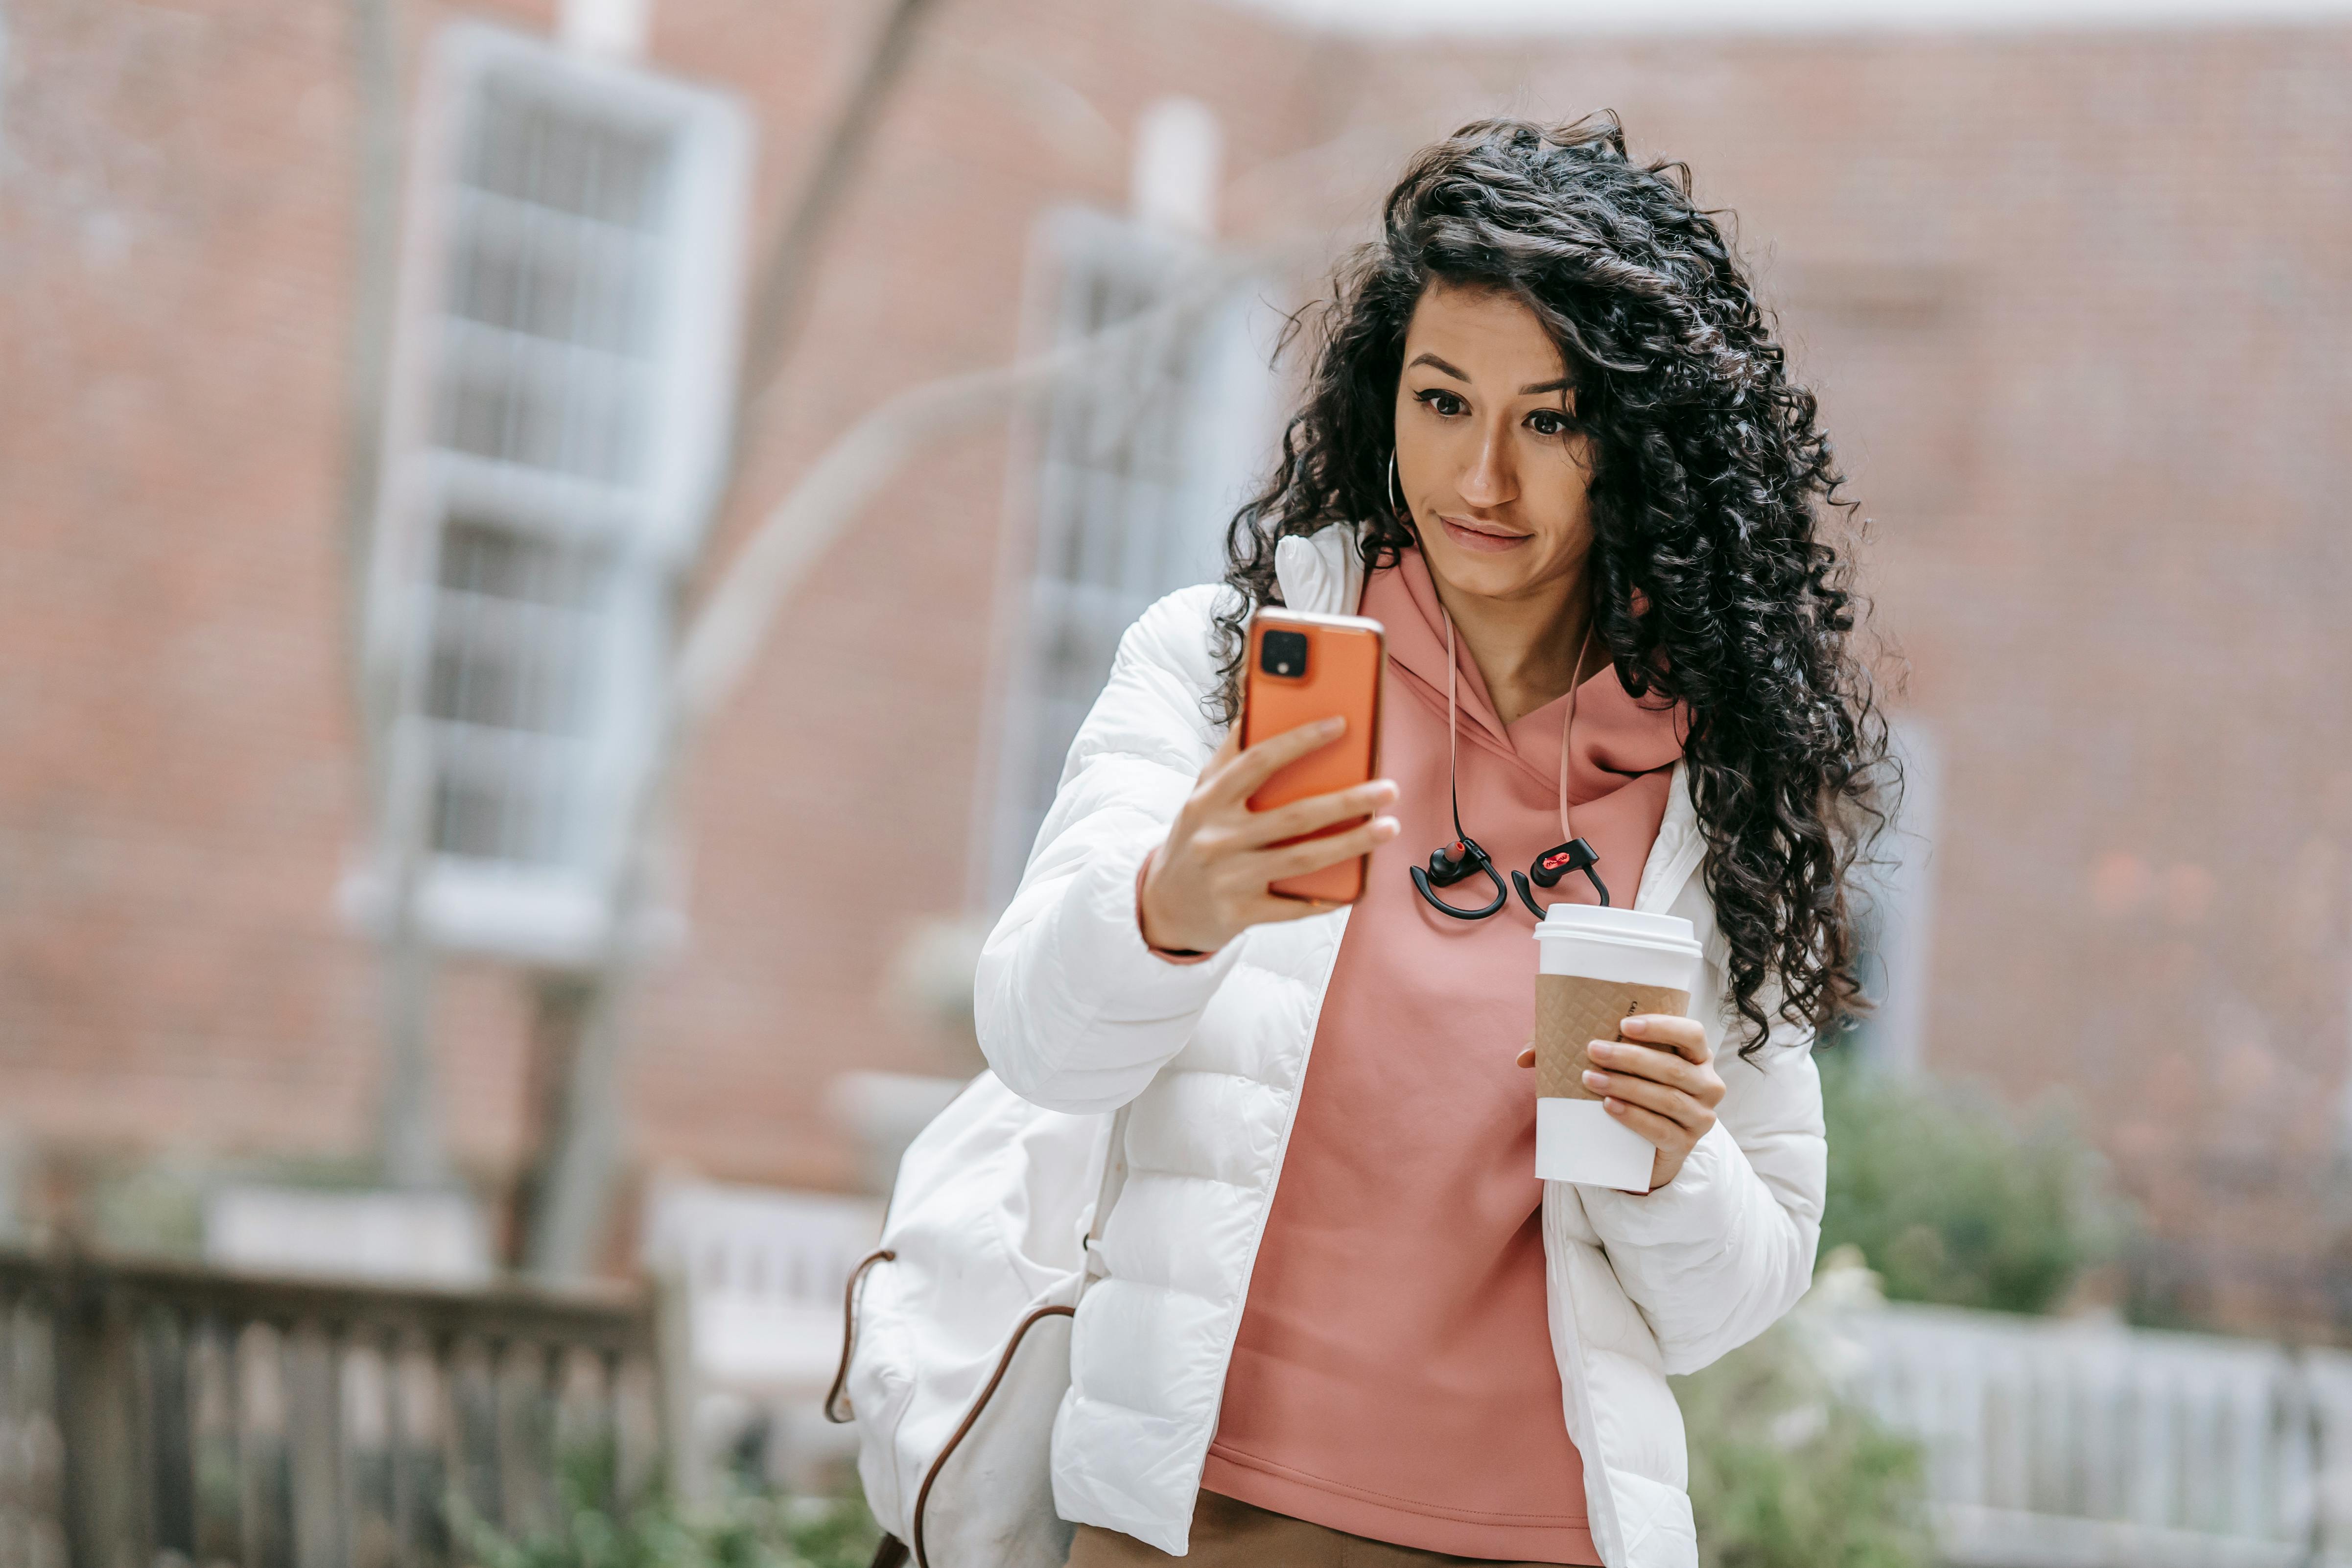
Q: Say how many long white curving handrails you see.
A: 0